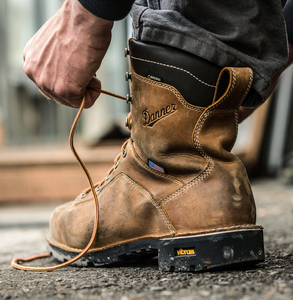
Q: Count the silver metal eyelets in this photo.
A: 5